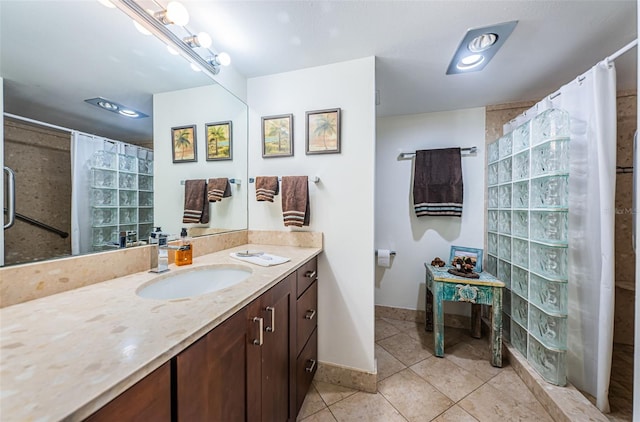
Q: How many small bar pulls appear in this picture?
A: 5